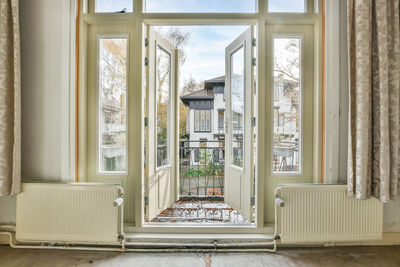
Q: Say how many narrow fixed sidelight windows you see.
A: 2